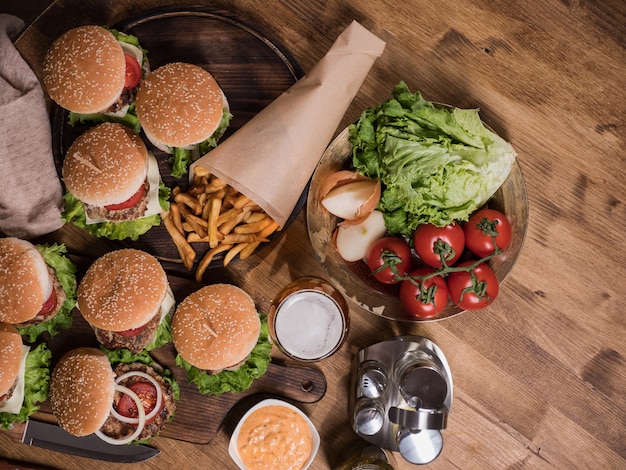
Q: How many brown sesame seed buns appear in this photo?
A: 8